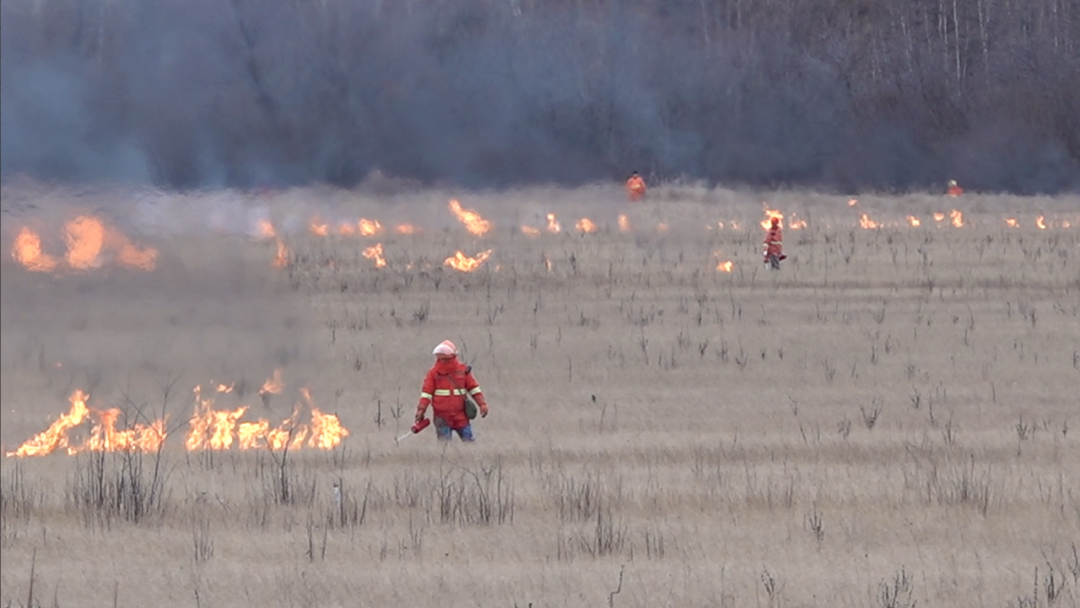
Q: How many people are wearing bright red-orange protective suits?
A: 4